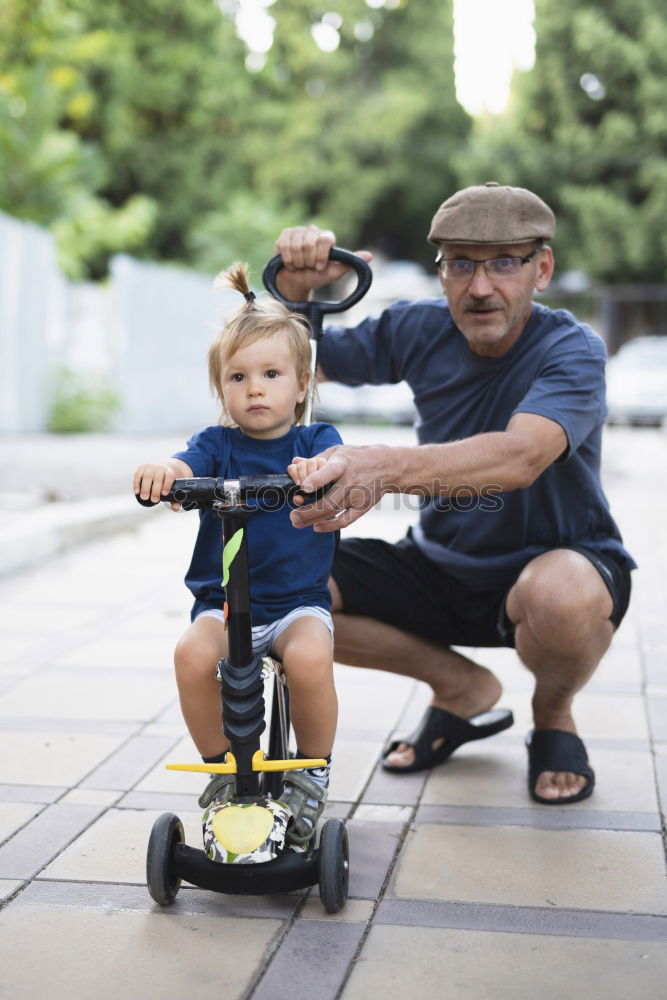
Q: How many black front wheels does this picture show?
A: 2